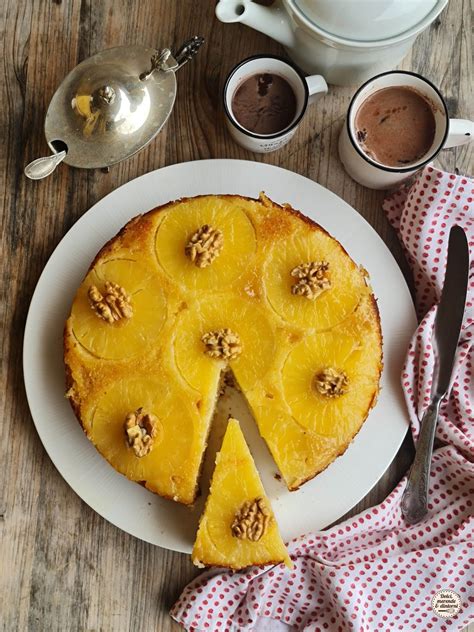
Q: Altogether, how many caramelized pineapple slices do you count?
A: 7